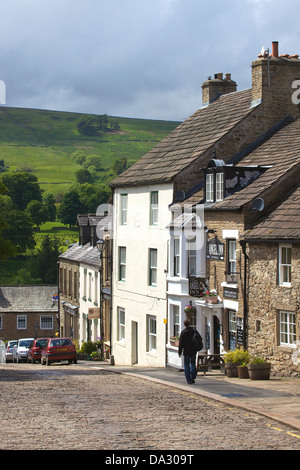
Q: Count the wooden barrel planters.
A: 3